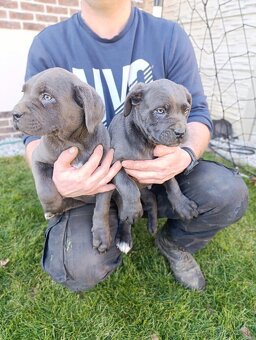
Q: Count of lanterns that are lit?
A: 0